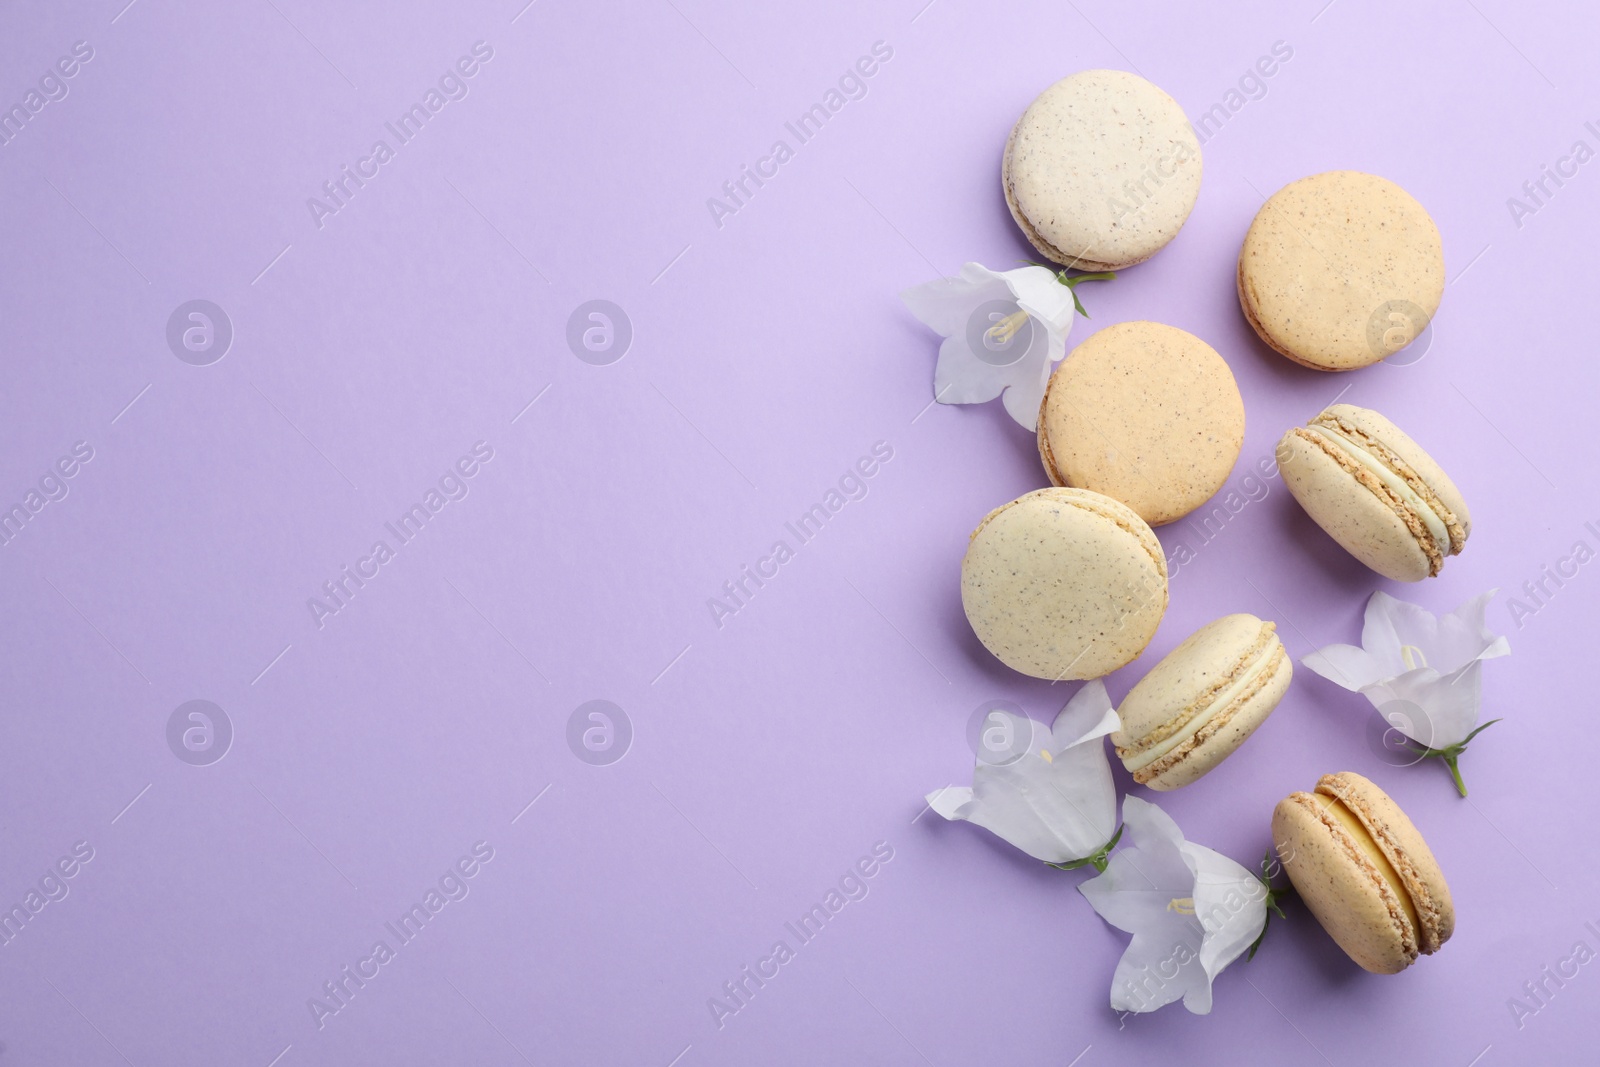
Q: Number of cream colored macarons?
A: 4